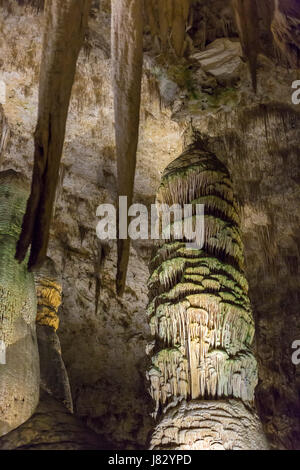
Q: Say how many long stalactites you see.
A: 2